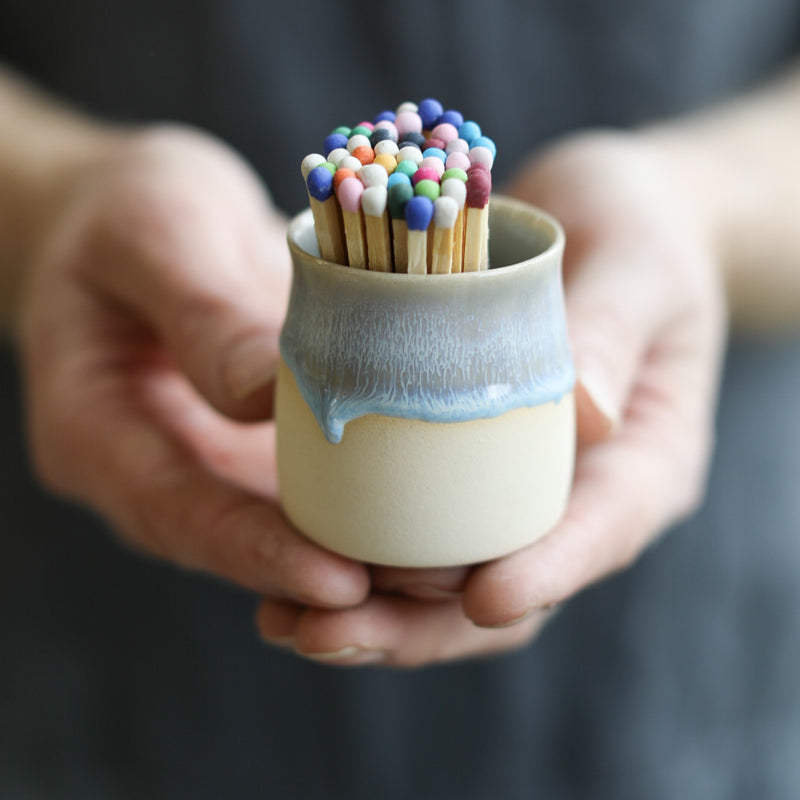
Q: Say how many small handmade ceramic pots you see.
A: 1